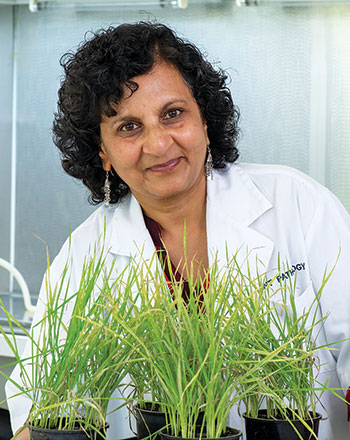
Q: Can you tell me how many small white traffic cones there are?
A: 0